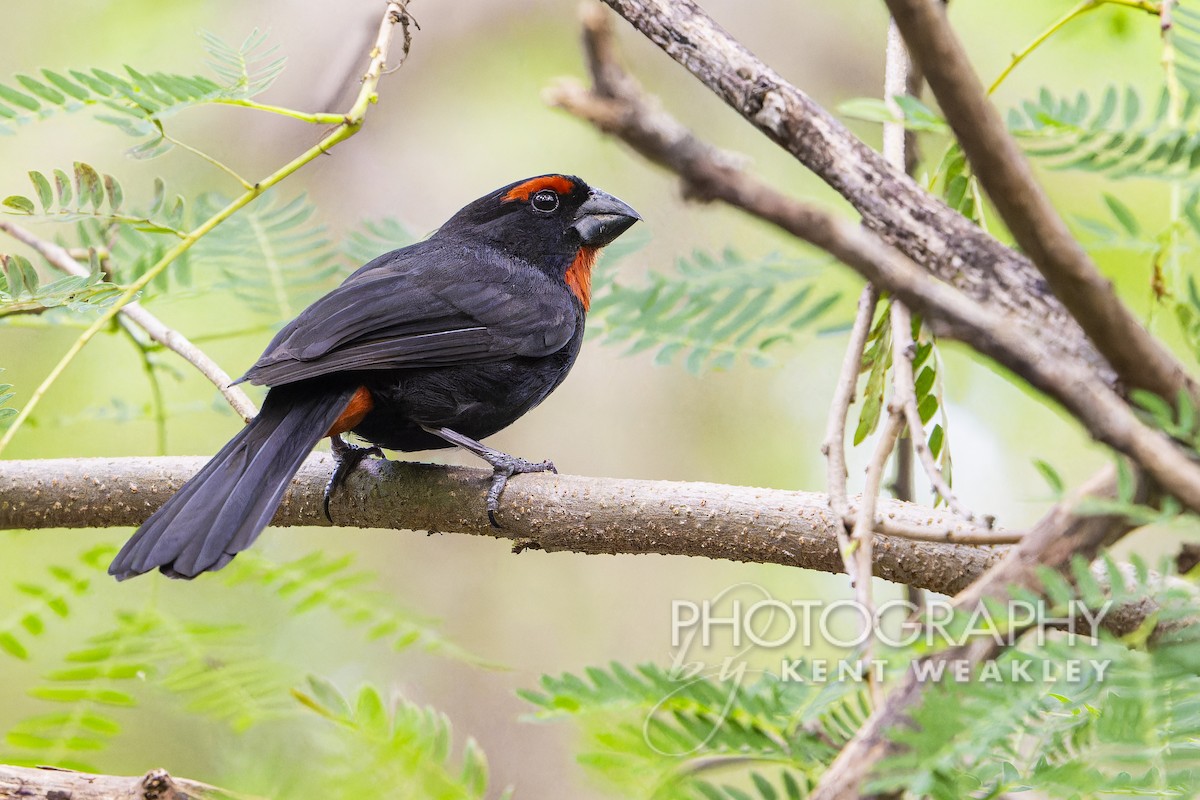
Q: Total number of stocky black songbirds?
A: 1